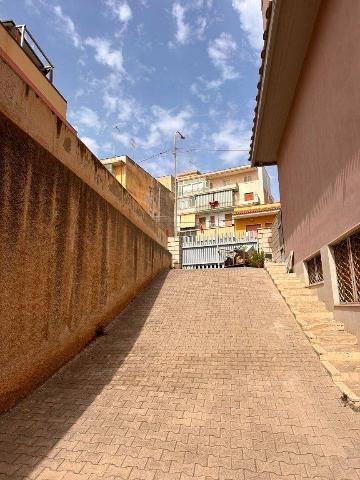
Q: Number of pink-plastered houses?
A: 1